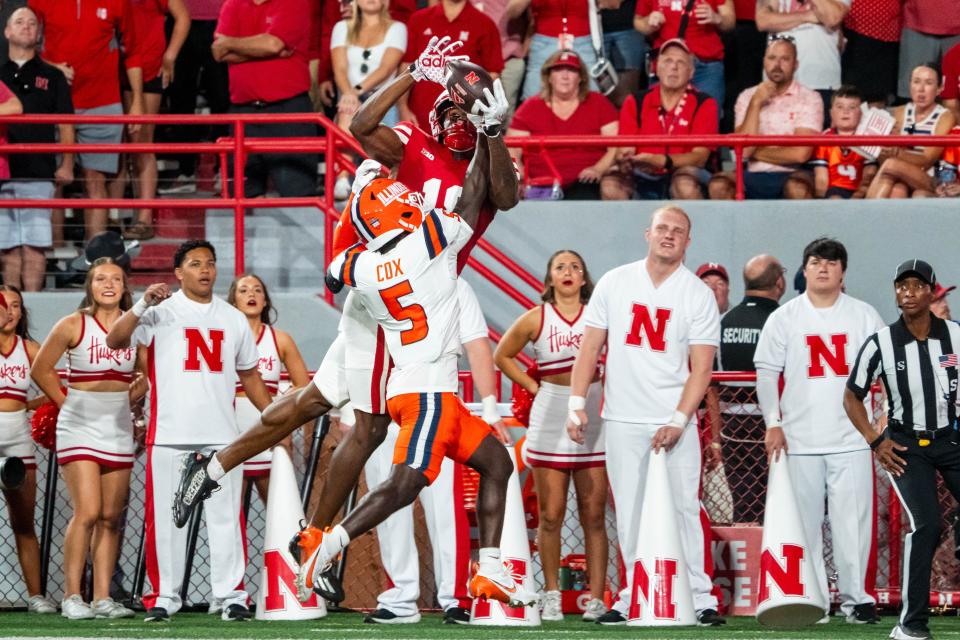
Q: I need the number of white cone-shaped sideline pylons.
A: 4